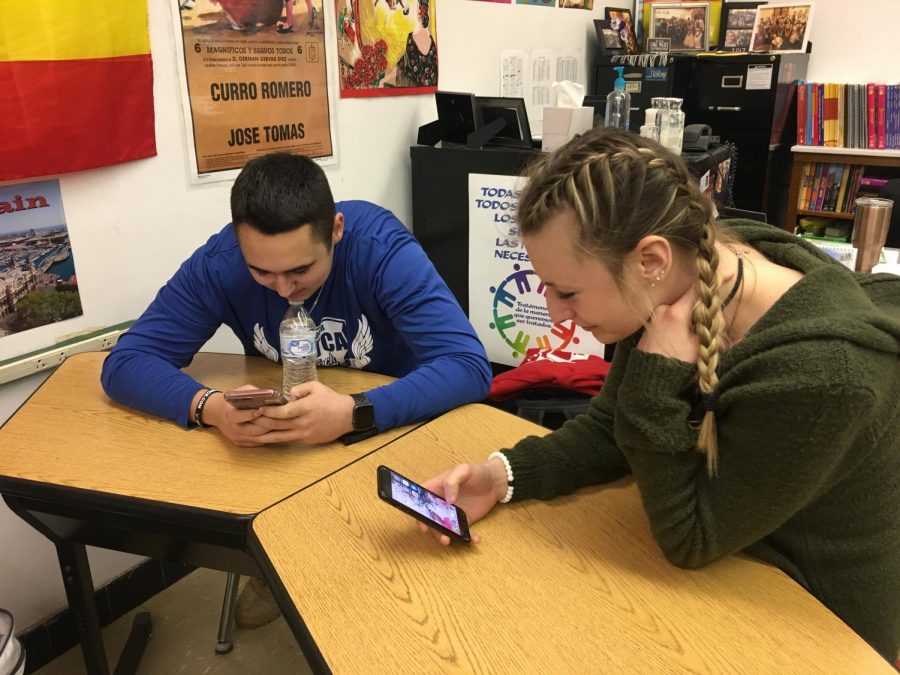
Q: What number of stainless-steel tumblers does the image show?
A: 1